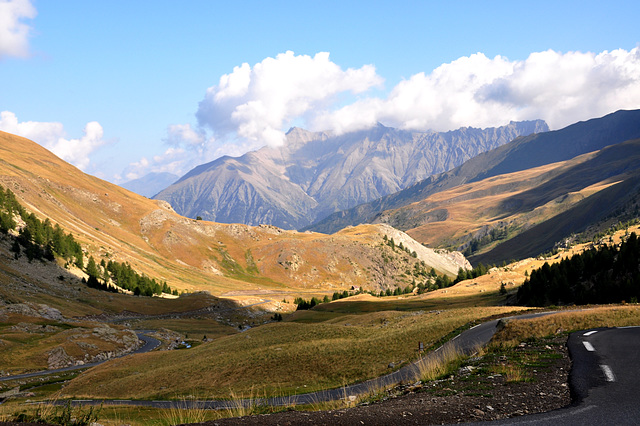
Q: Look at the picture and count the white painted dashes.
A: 3